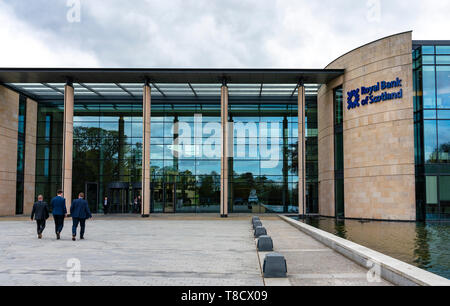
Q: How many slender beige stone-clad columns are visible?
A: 4